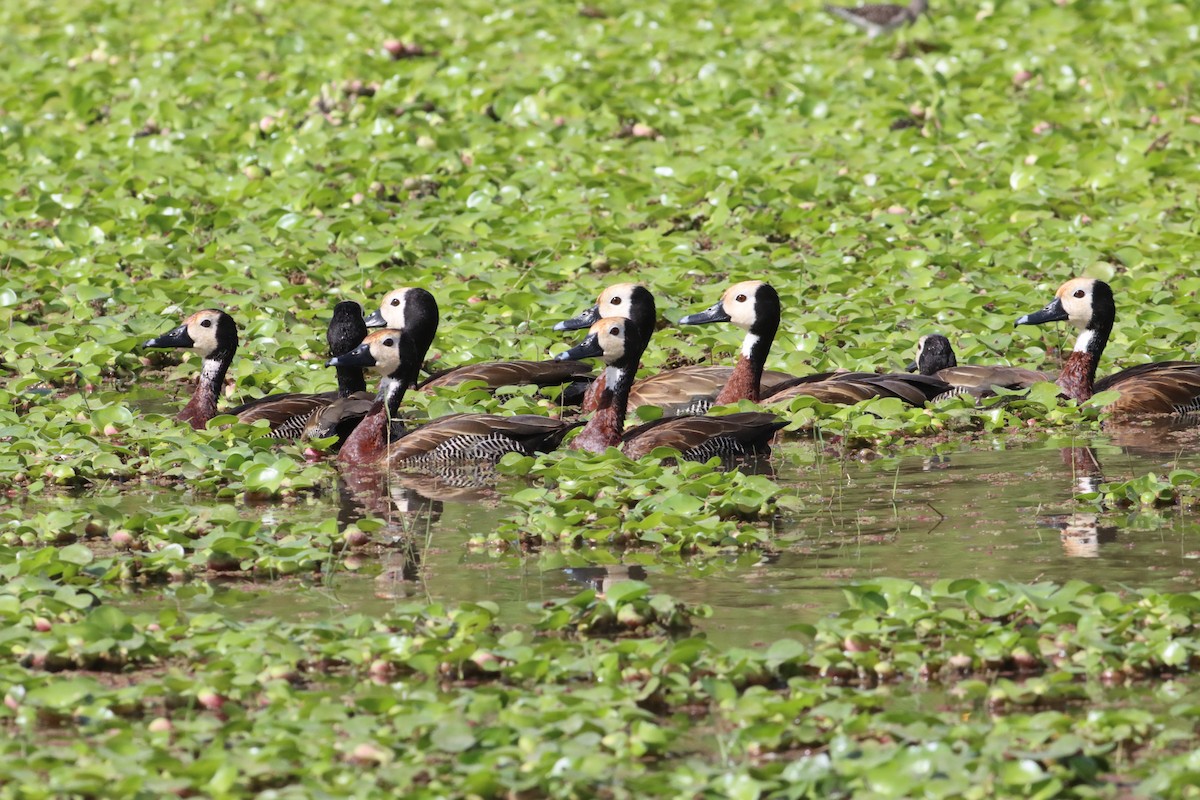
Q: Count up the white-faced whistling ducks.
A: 9